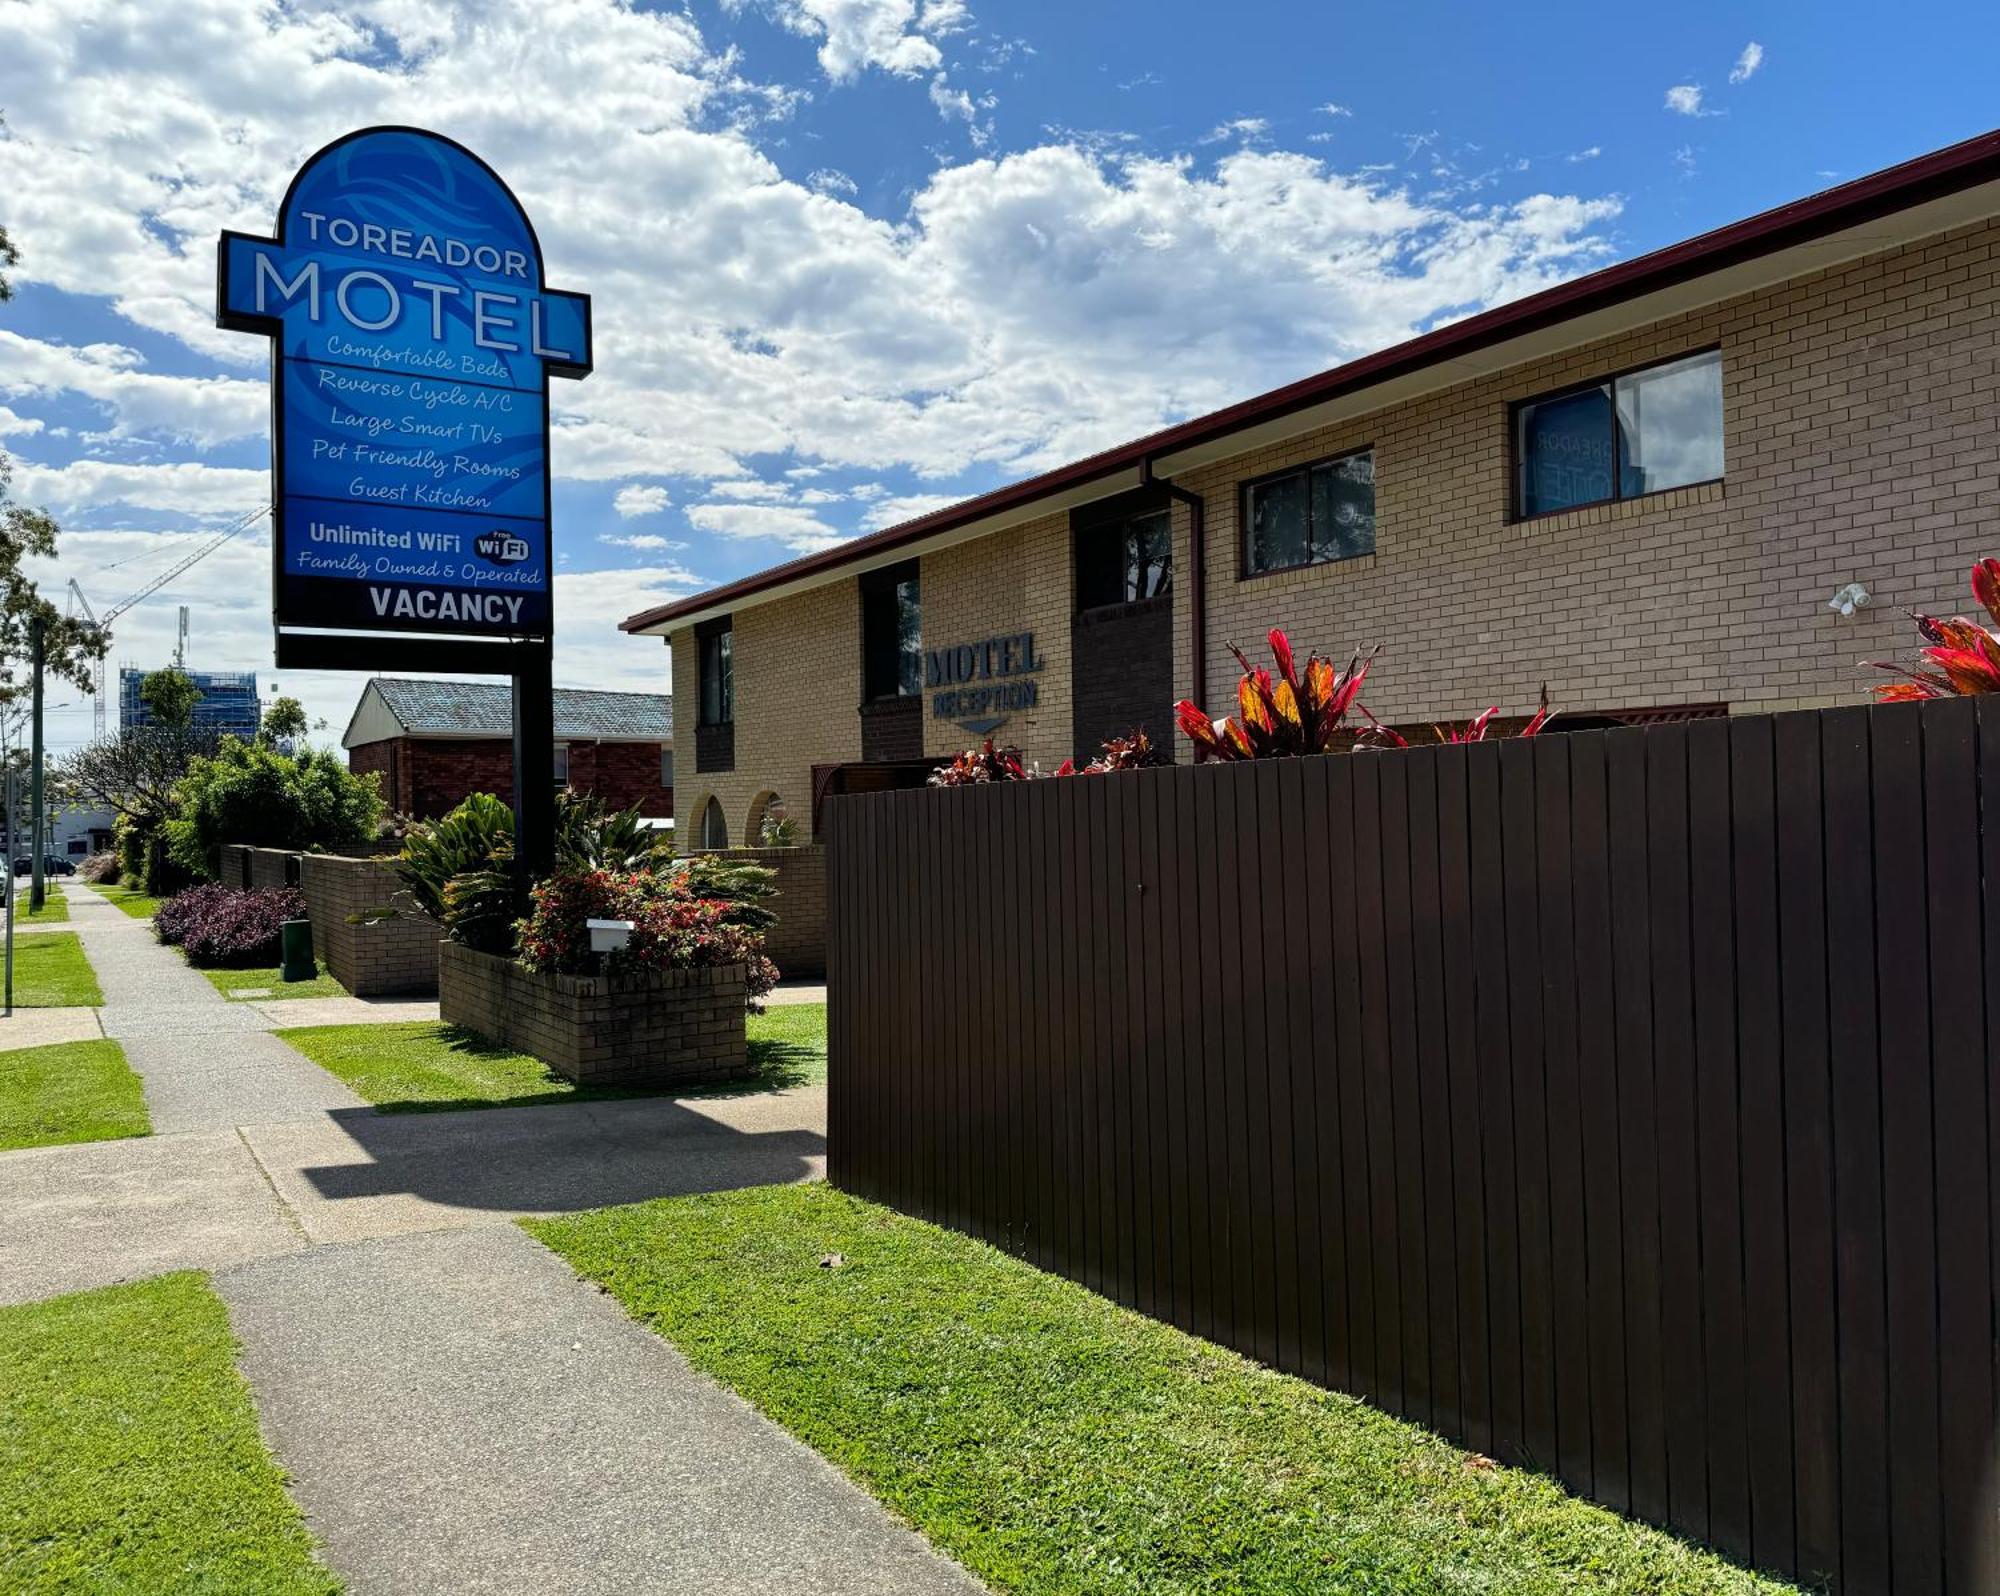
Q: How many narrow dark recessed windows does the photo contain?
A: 3